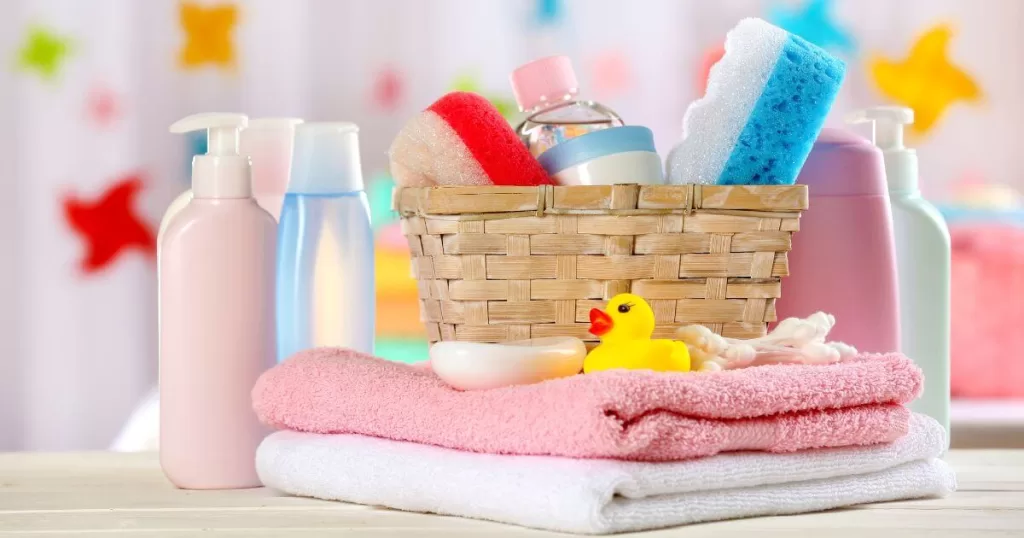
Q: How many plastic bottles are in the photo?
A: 6